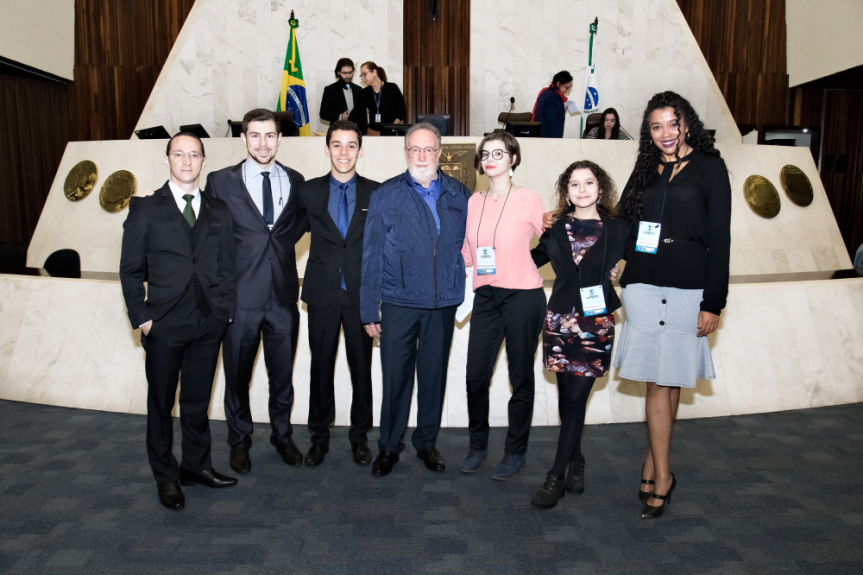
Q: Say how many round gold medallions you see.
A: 4